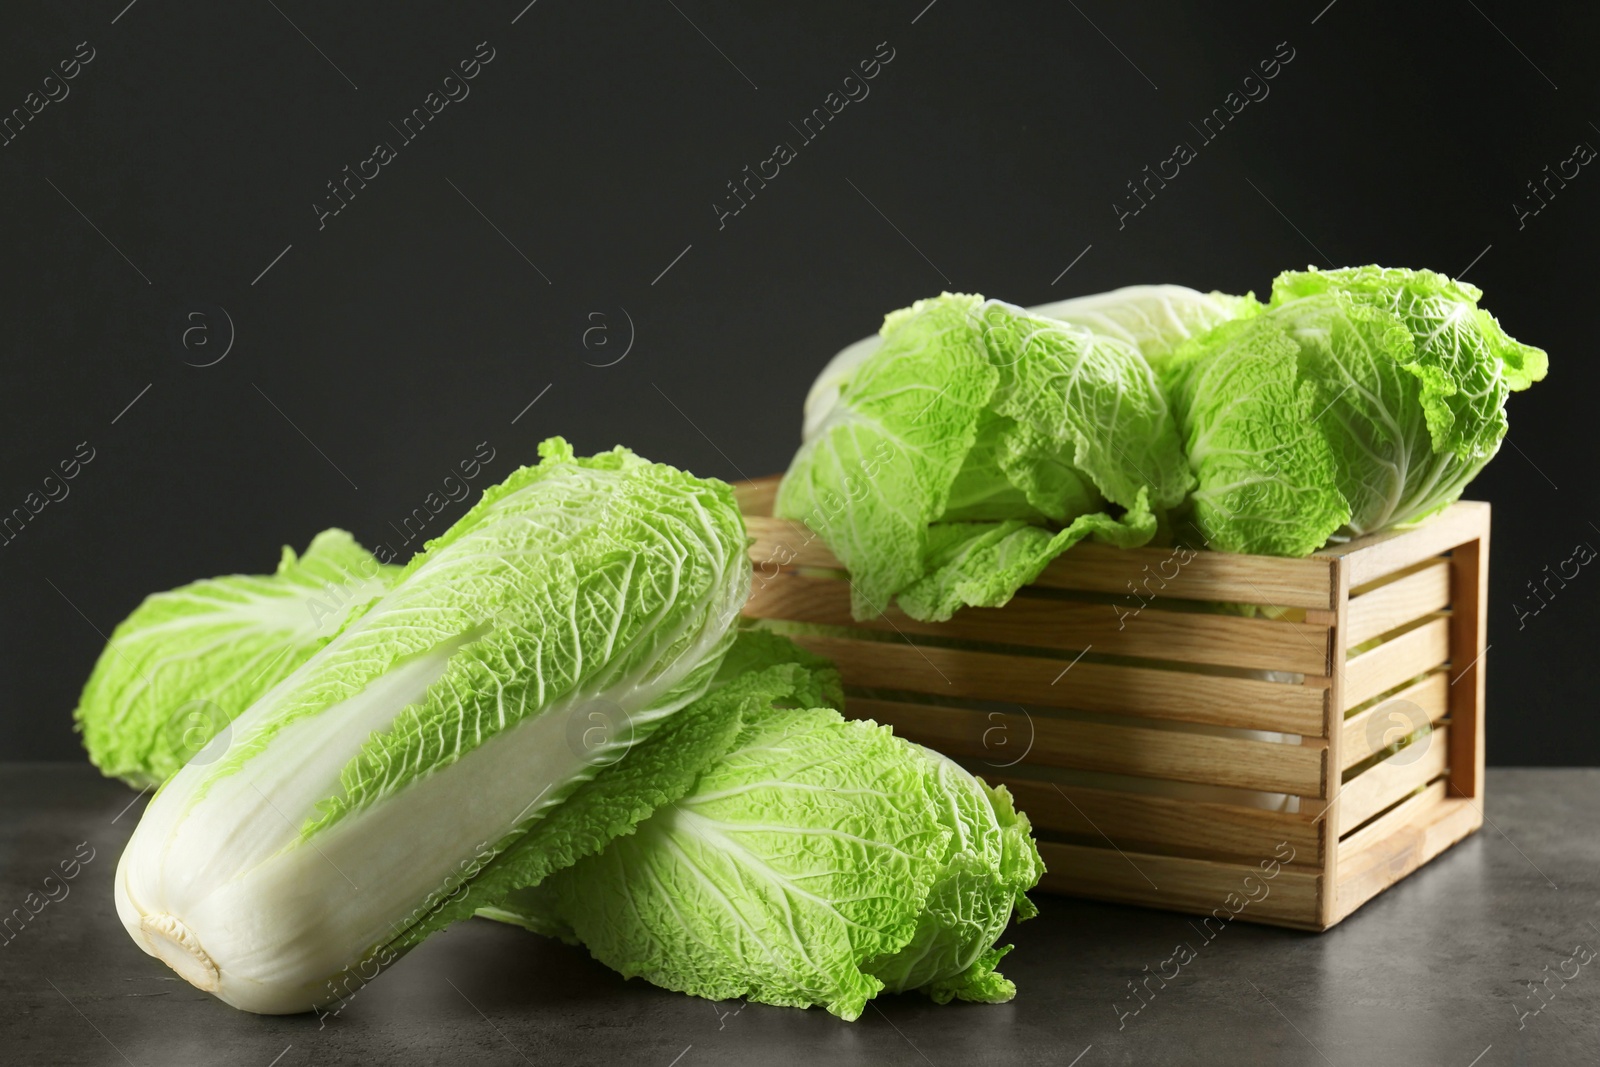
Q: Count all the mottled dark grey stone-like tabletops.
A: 1